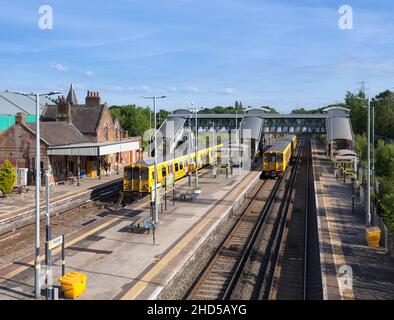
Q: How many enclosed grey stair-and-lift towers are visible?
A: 3